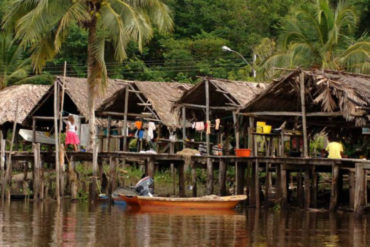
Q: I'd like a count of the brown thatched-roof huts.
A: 5